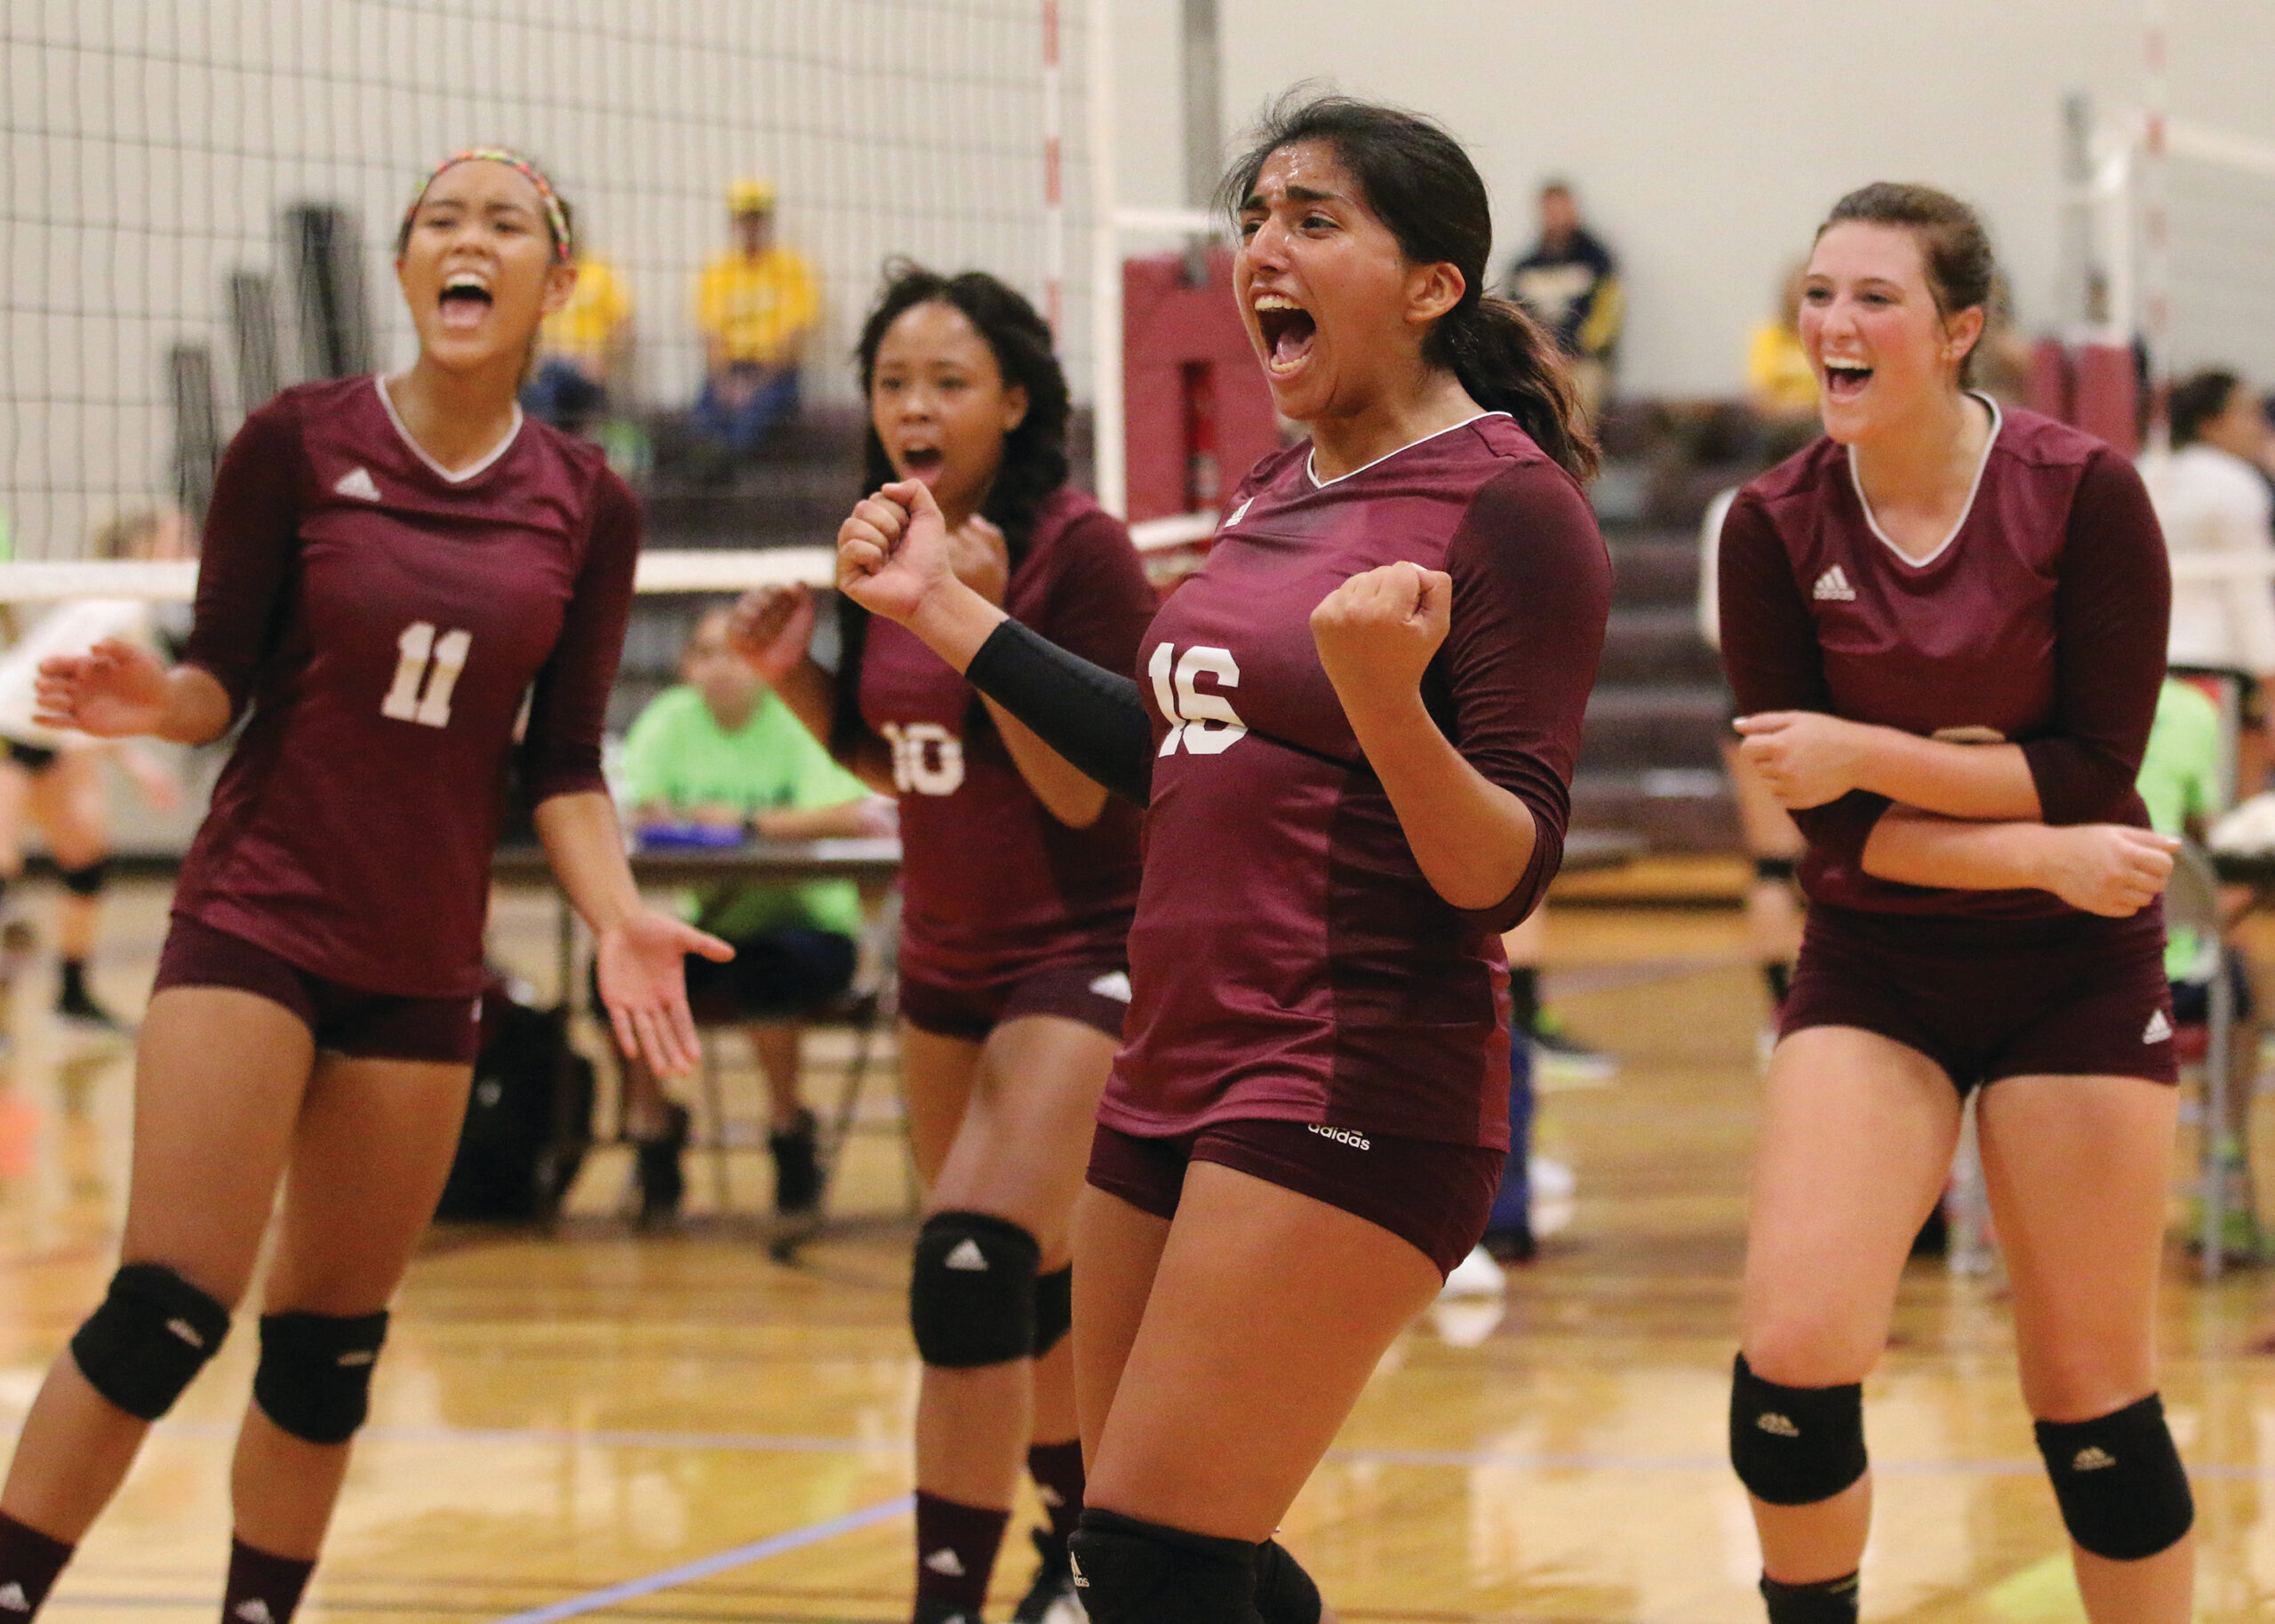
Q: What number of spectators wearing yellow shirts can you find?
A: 3